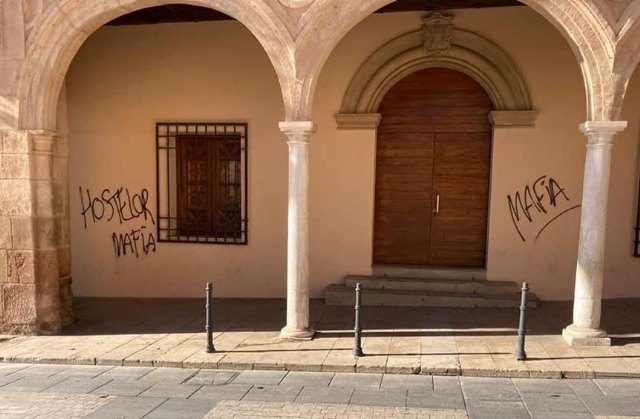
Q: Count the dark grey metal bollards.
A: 3